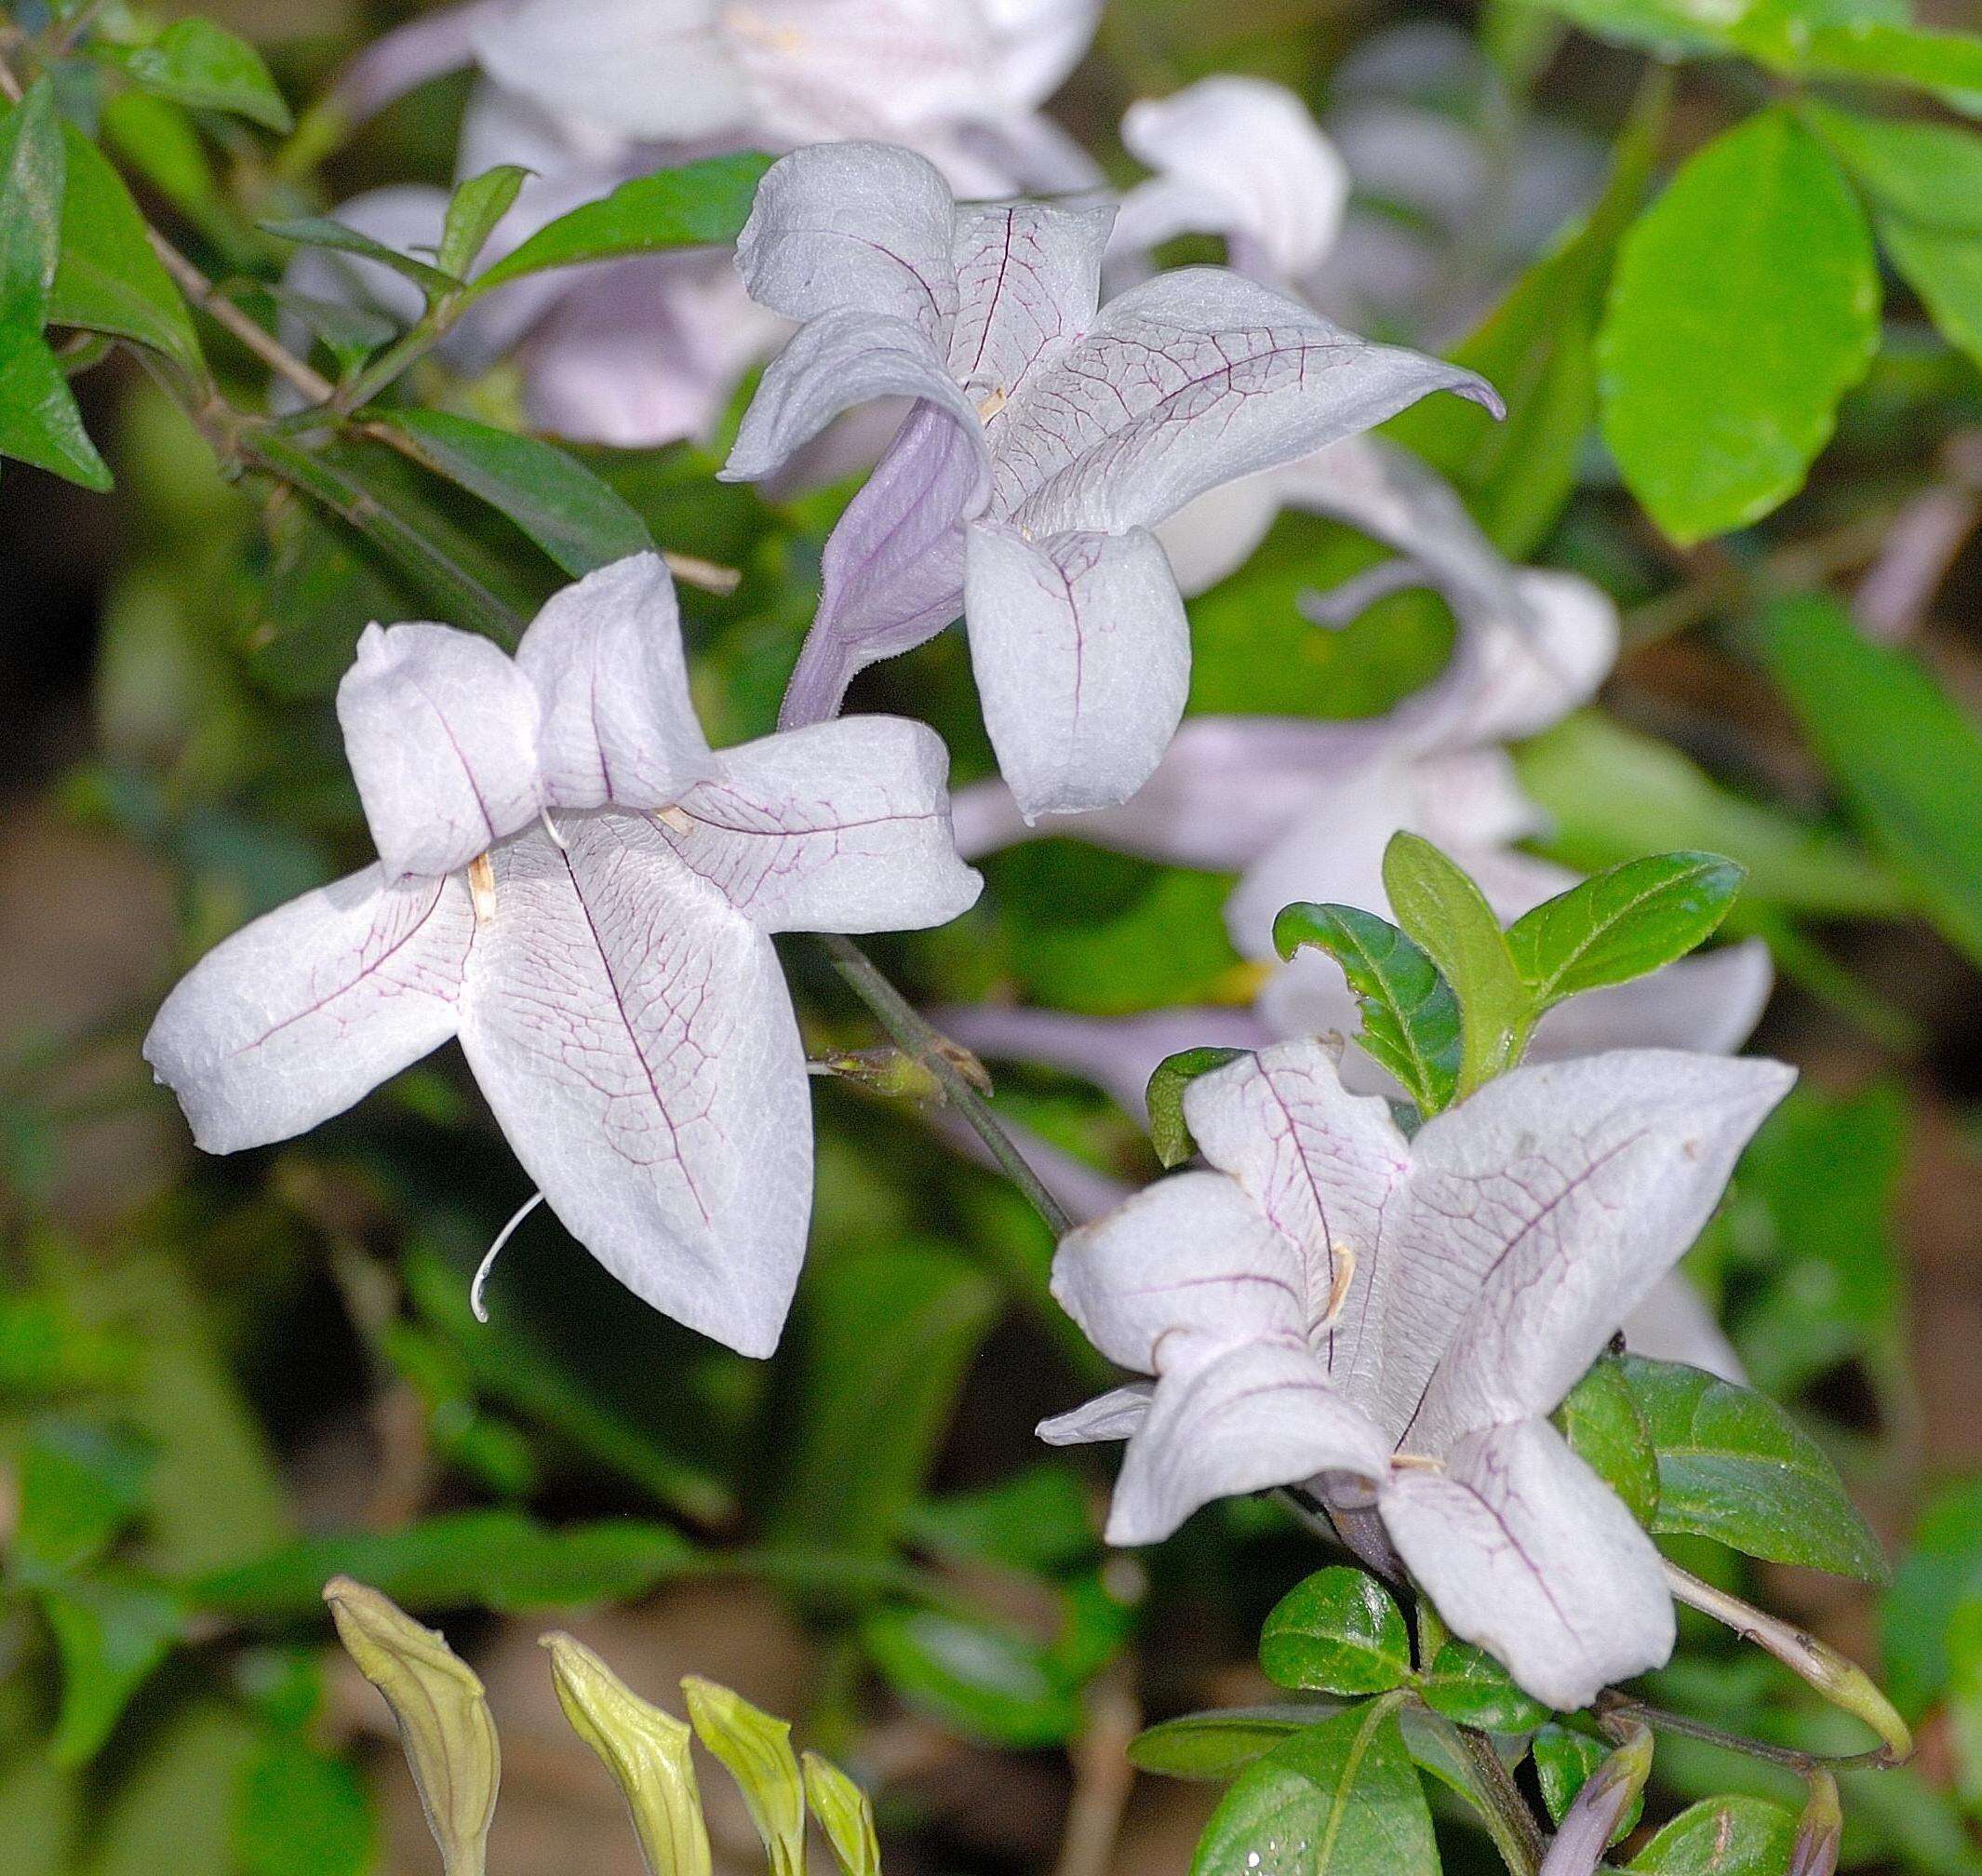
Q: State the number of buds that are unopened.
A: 4